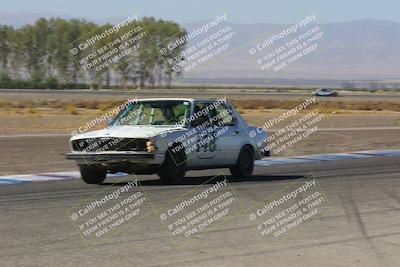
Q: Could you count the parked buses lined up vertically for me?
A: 0